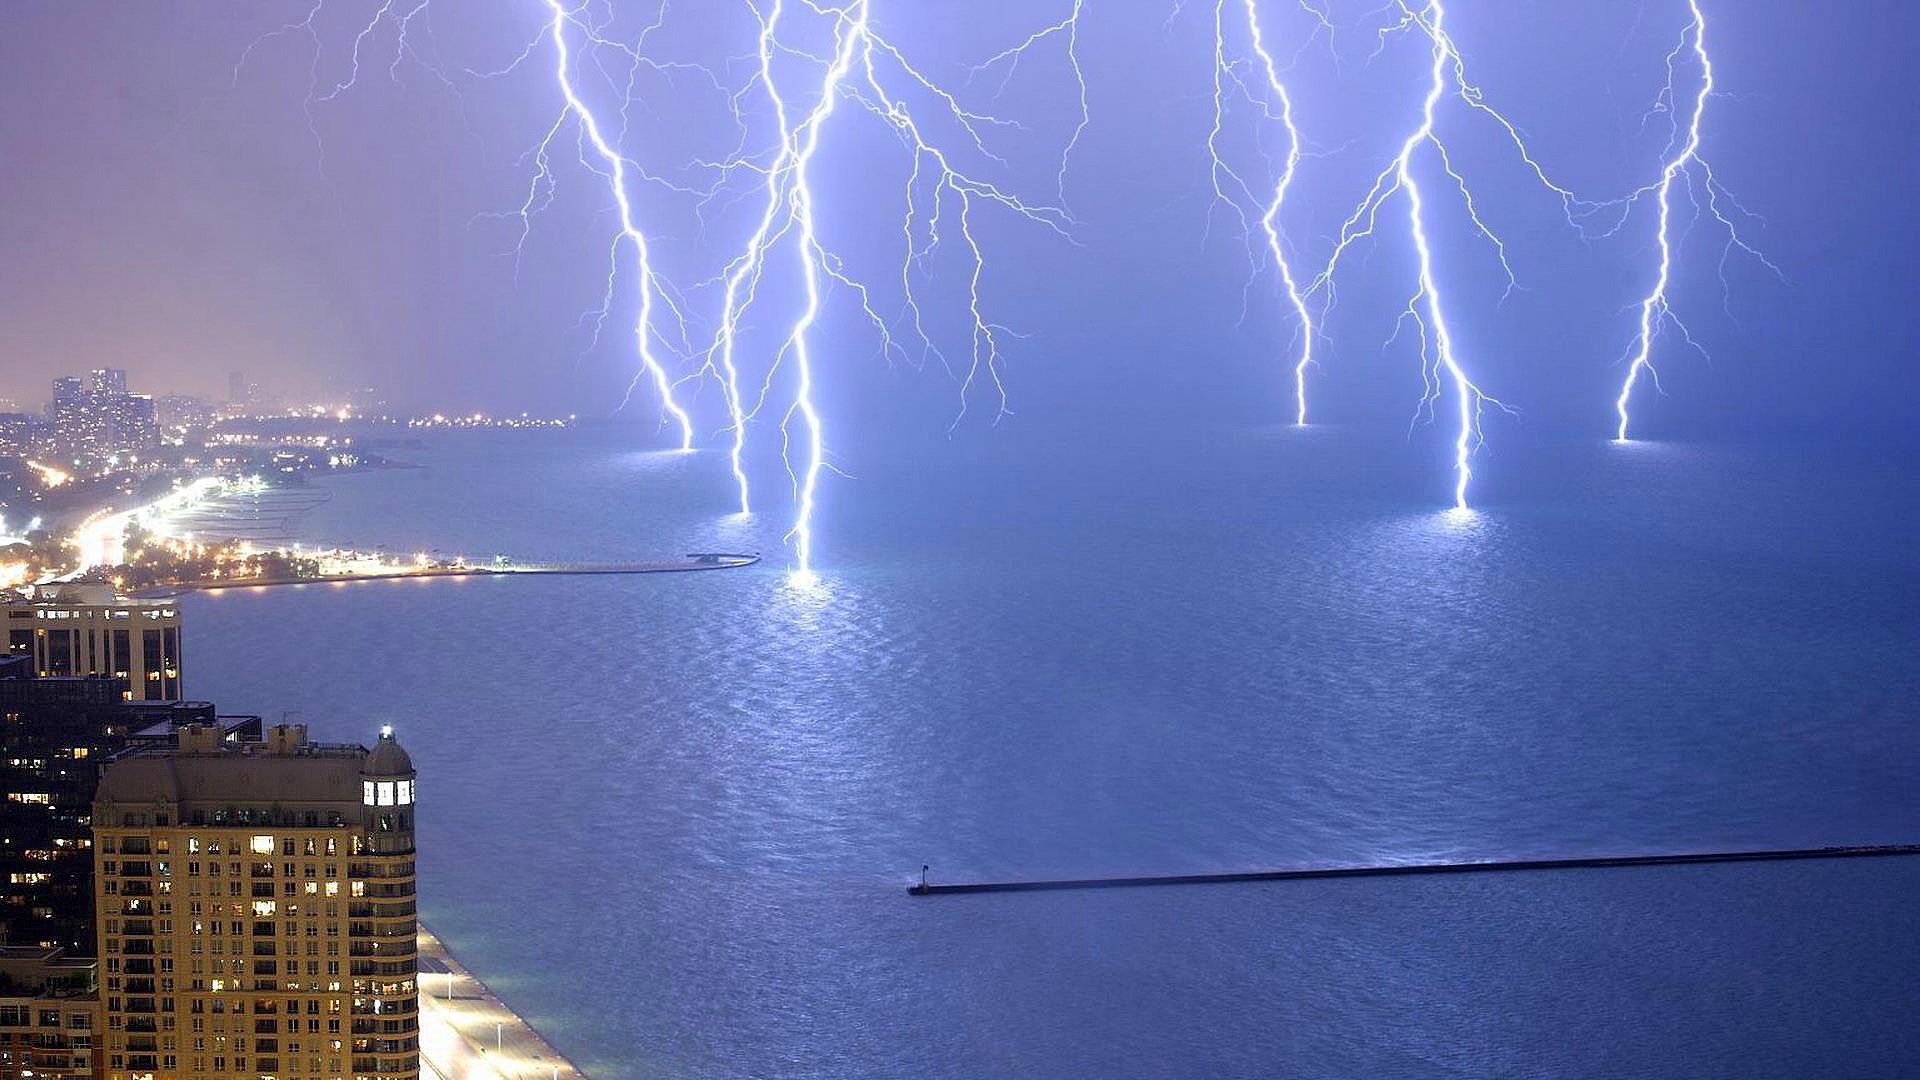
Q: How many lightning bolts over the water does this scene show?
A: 6